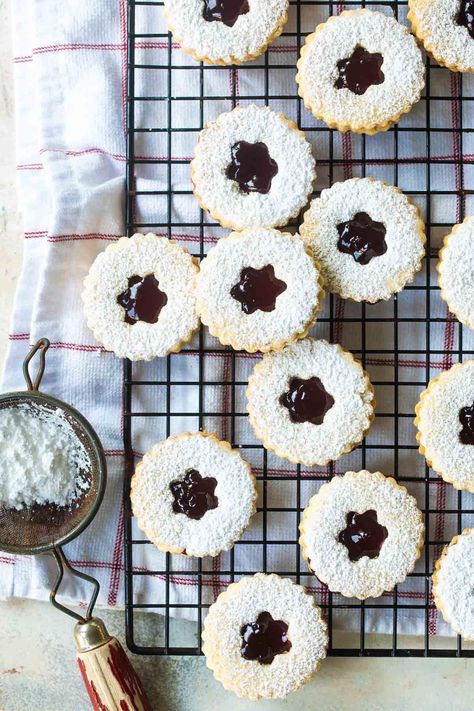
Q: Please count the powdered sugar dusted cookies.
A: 14